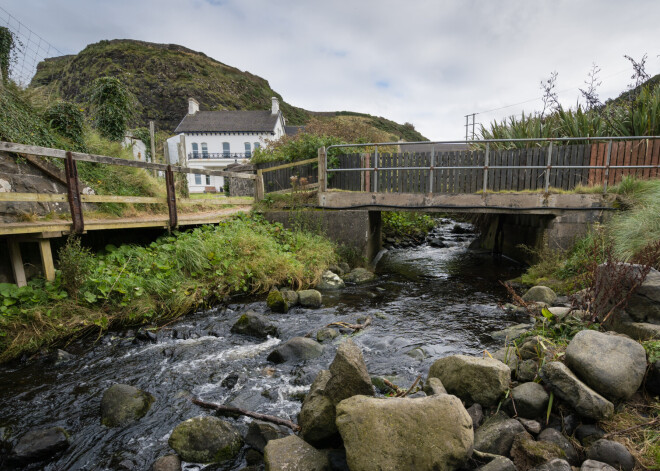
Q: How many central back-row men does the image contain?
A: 0